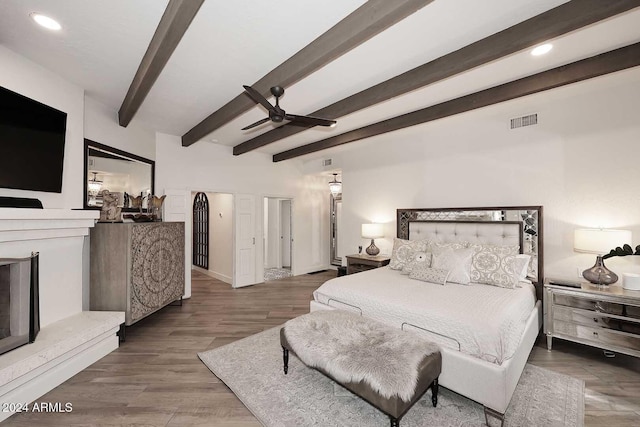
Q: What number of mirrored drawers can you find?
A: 3